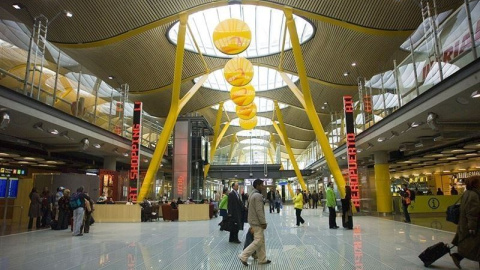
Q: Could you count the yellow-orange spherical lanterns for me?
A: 5